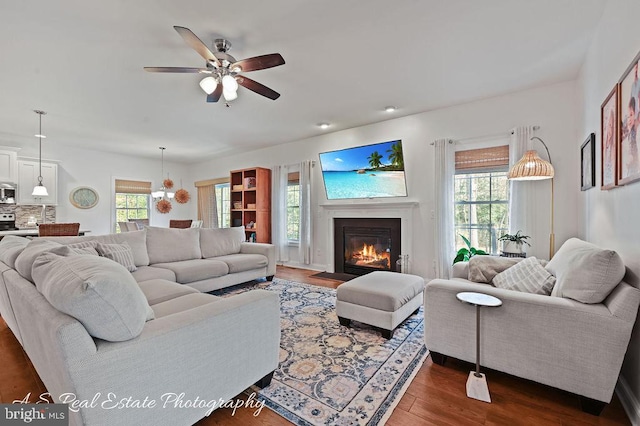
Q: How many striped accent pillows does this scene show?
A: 3